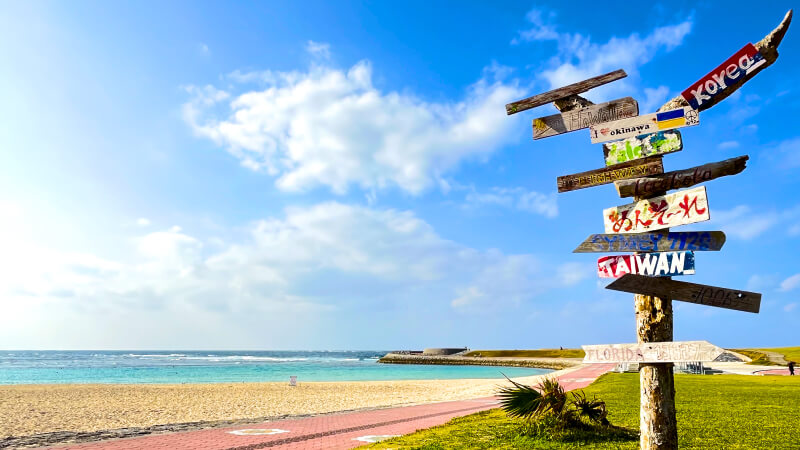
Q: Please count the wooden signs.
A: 12